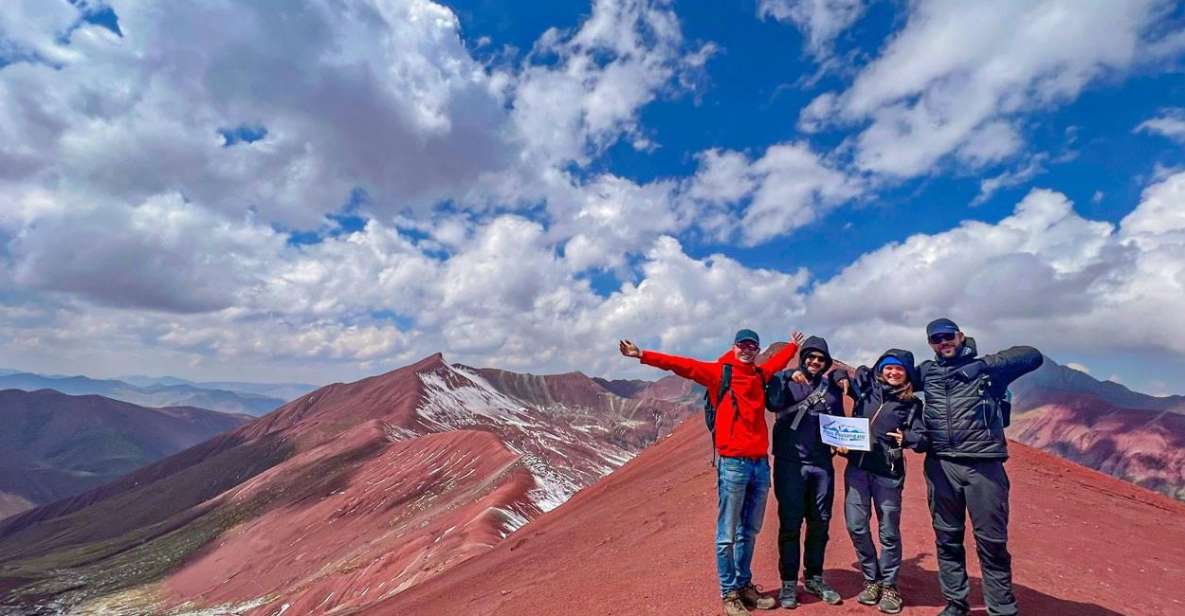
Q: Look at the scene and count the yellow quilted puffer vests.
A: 0